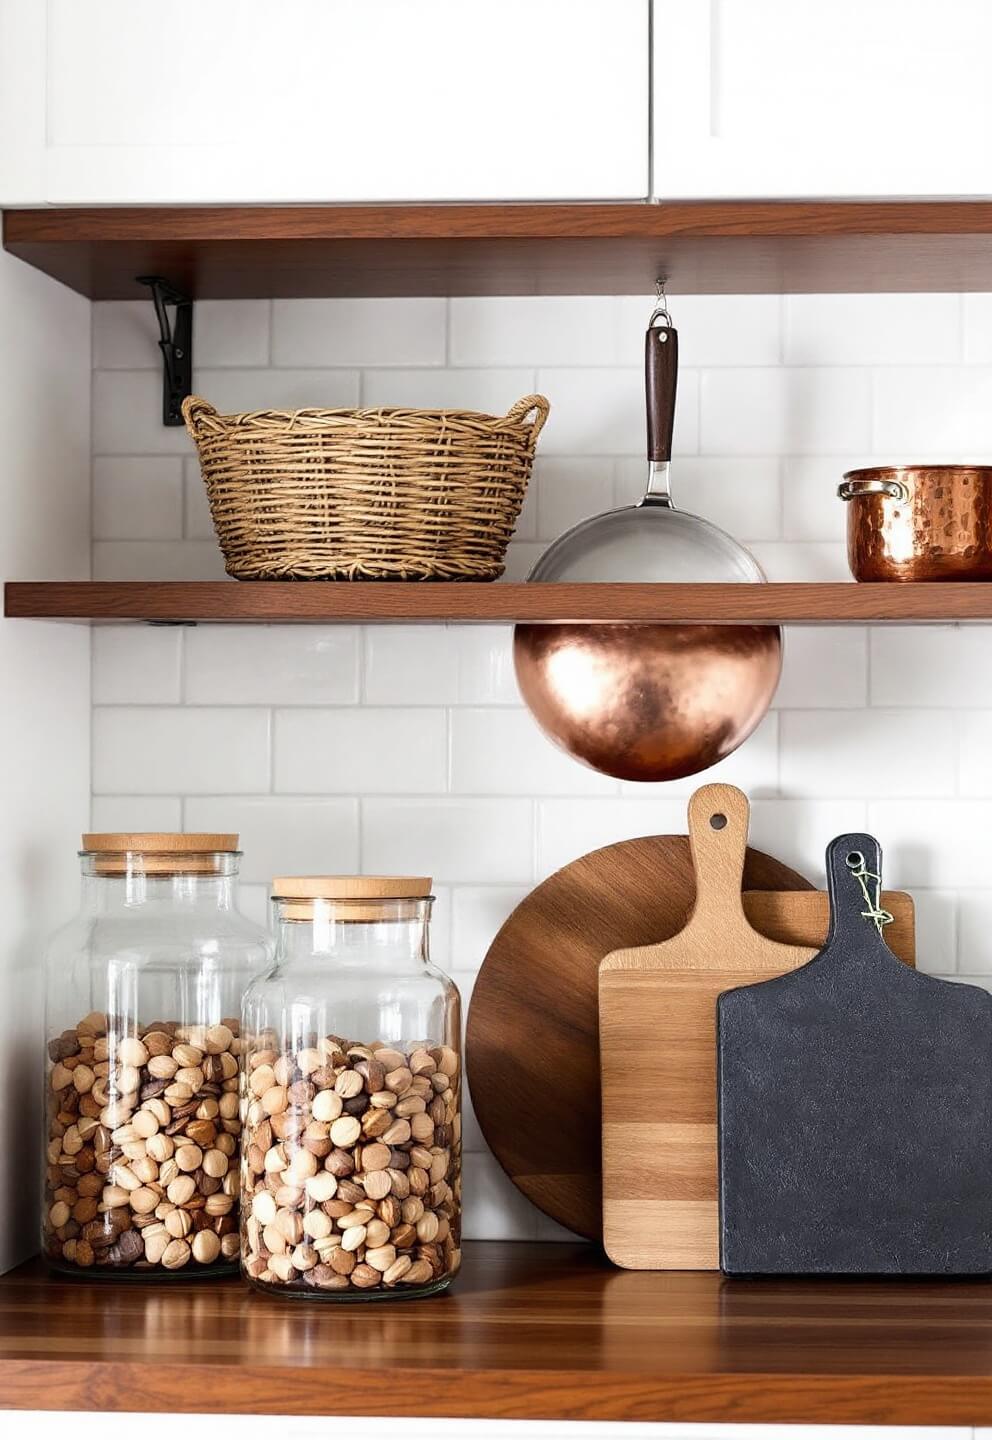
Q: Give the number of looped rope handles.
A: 2